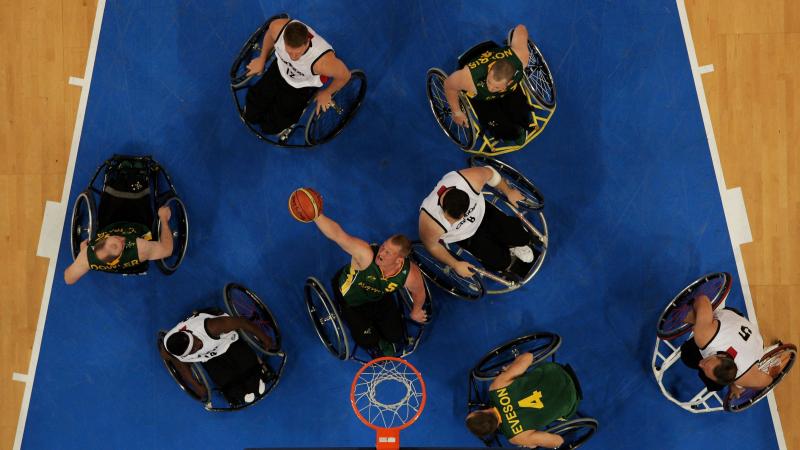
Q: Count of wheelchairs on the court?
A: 8